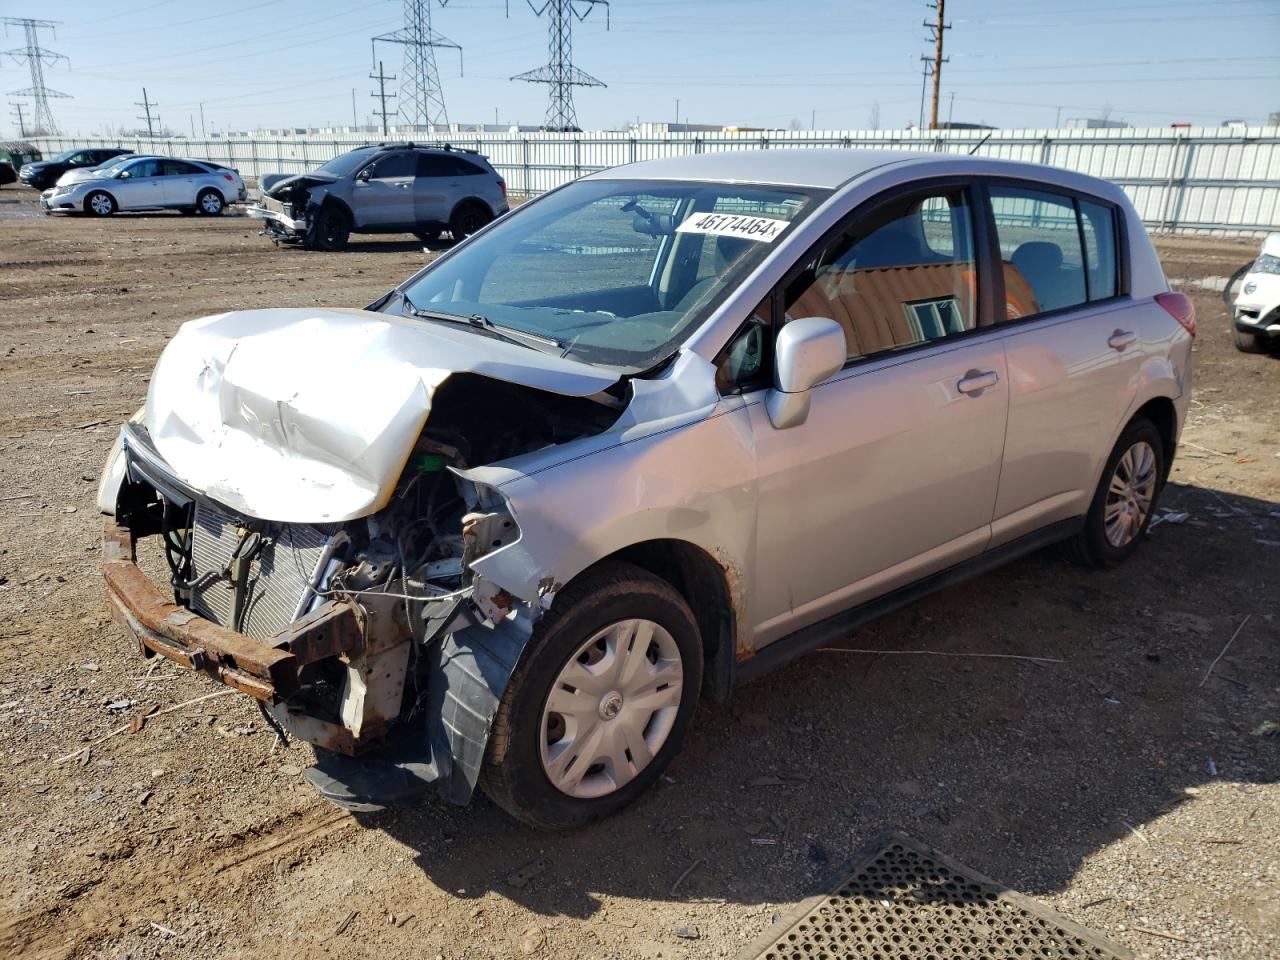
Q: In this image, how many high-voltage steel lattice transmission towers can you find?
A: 3